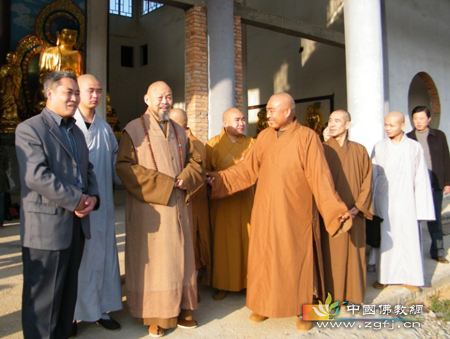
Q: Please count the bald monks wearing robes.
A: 7